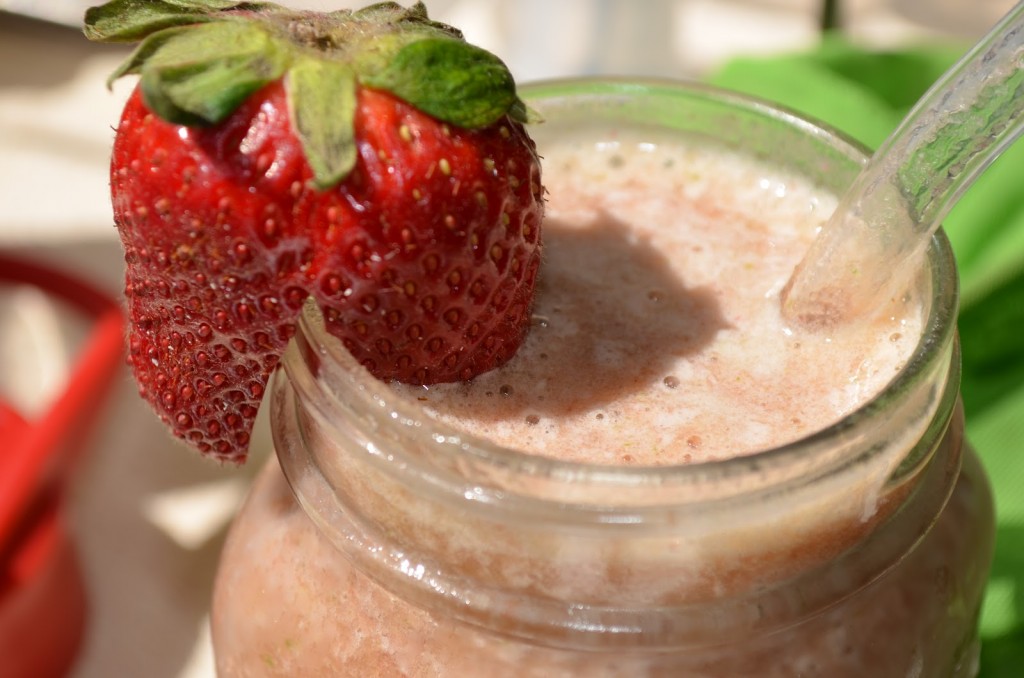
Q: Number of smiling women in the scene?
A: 0